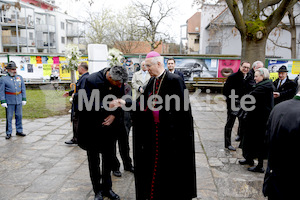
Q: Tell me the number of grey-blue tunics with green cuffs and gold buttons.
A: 1